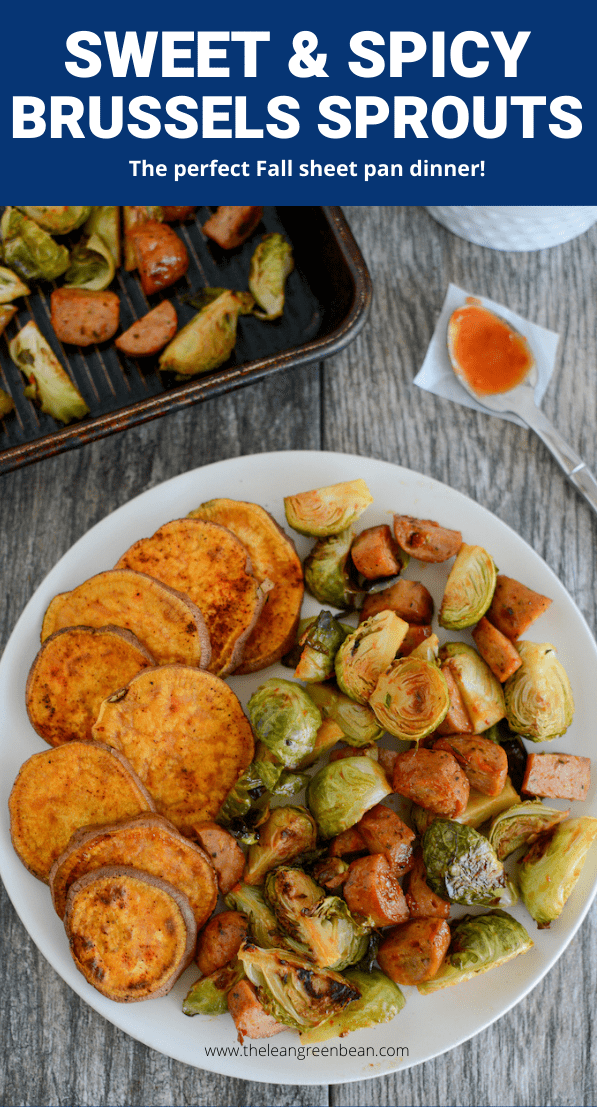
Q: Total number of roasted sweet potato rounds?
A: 8